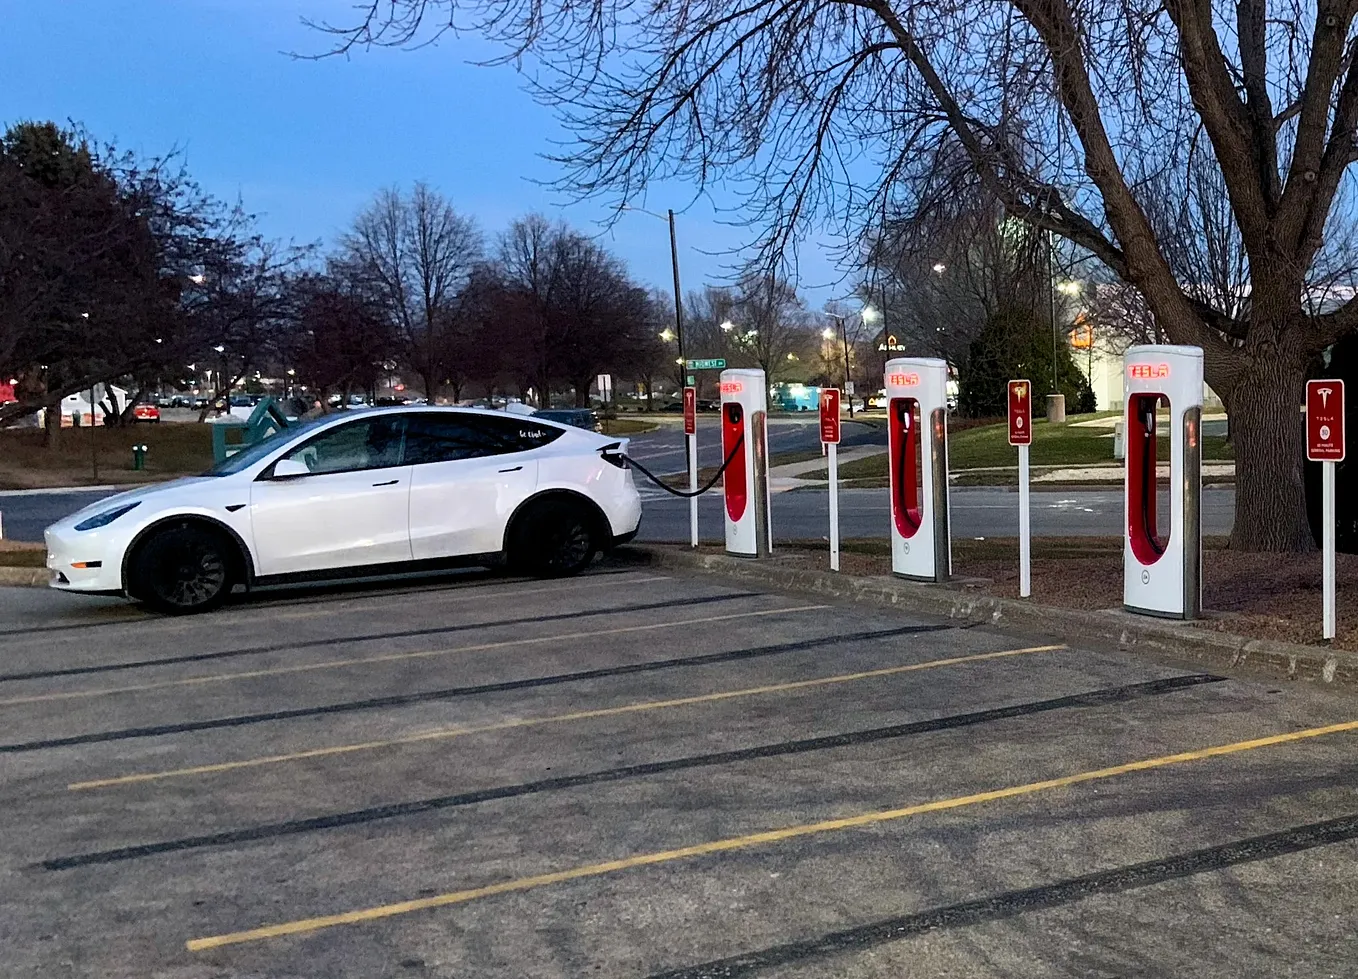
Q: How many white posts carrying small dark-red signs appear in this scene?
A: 4